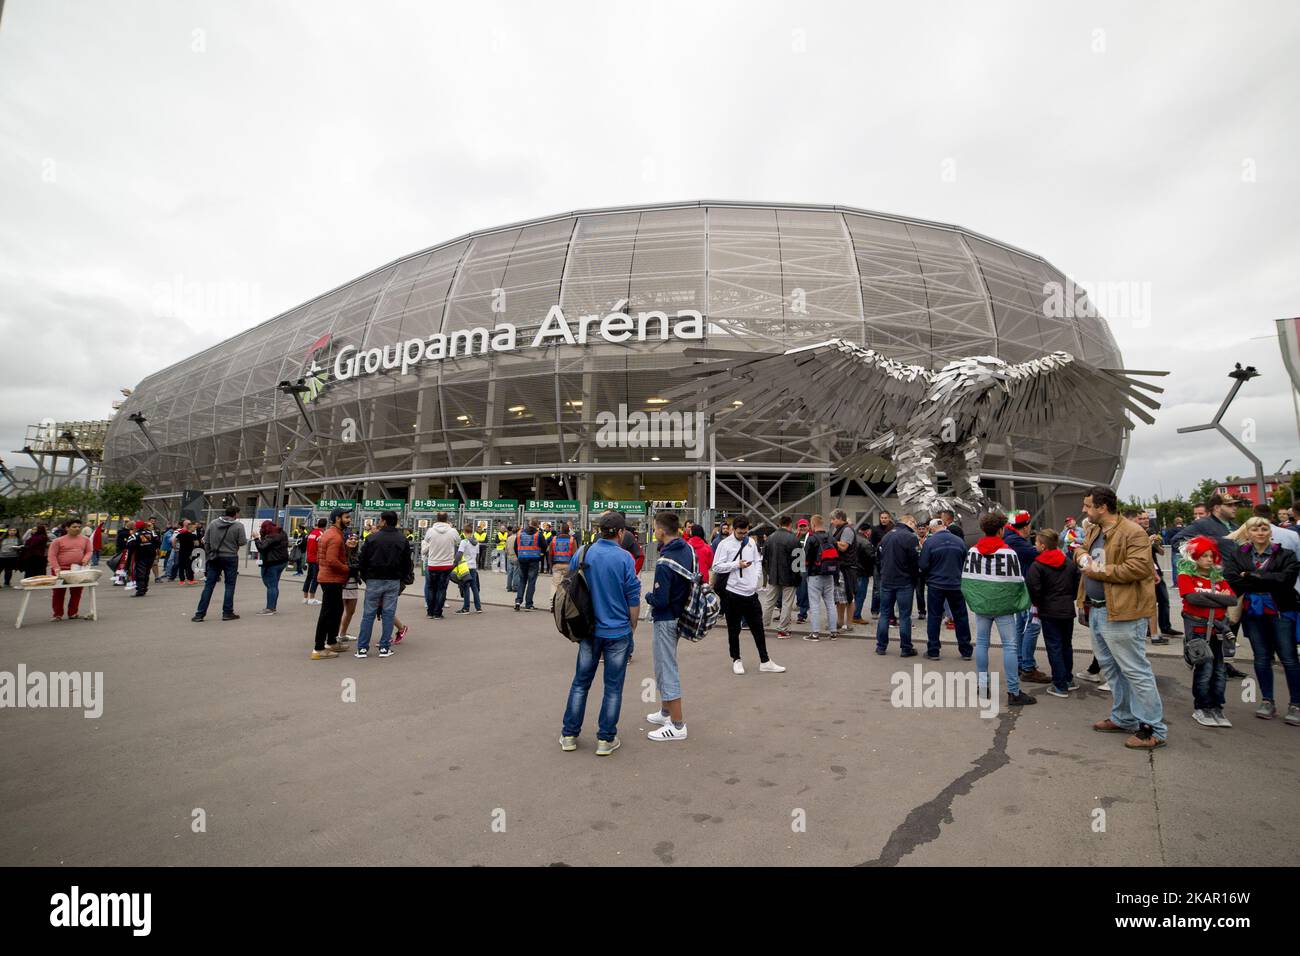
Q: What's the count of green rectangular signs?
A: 6